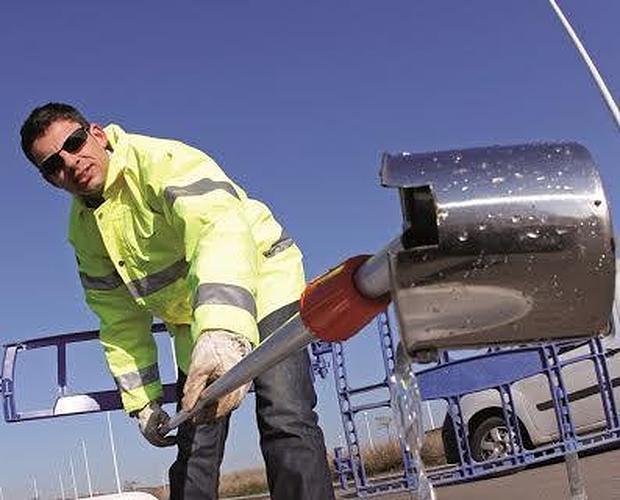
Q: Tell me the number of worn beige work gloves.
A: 2